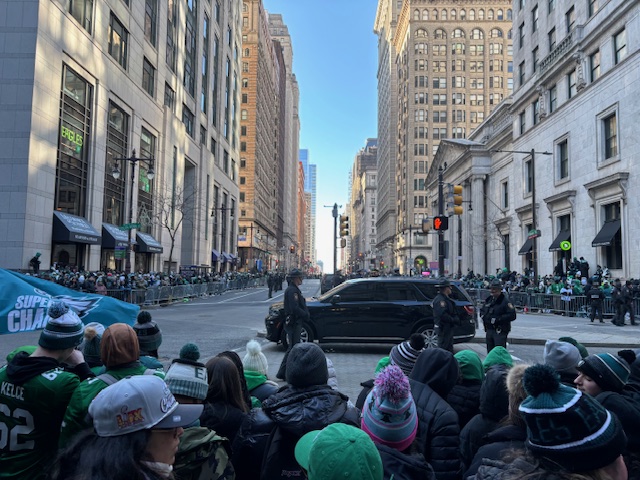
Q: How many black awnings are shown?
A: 6